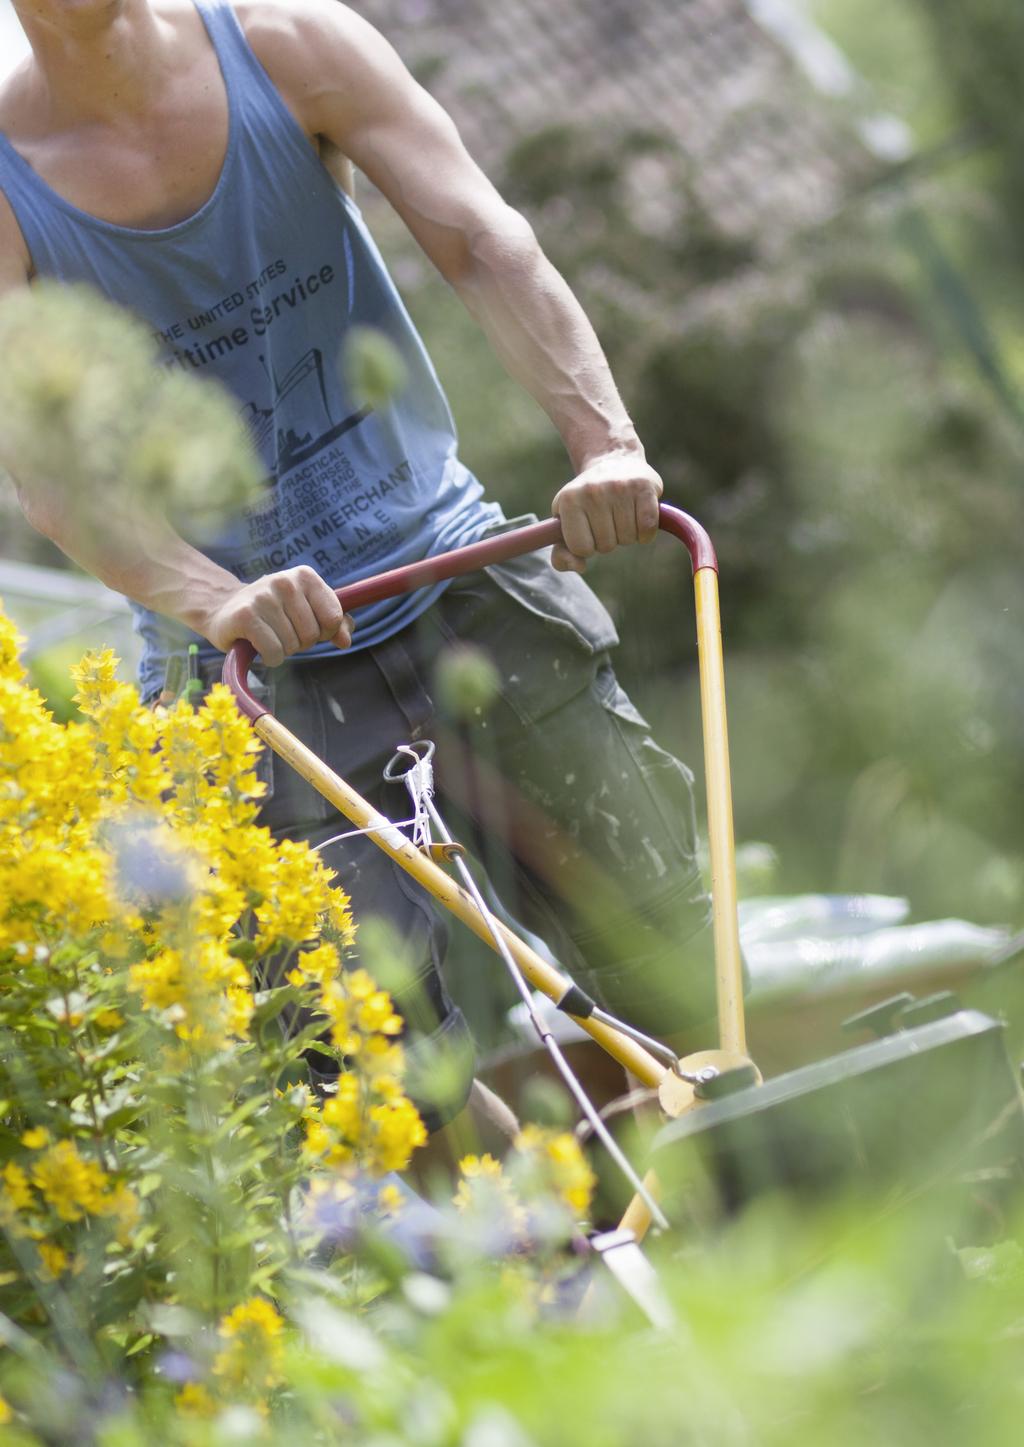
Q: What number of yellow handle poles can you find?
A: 2